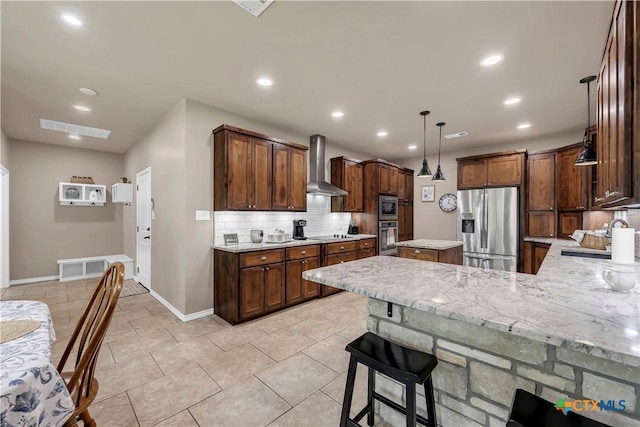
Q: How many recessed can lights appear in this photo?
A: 10